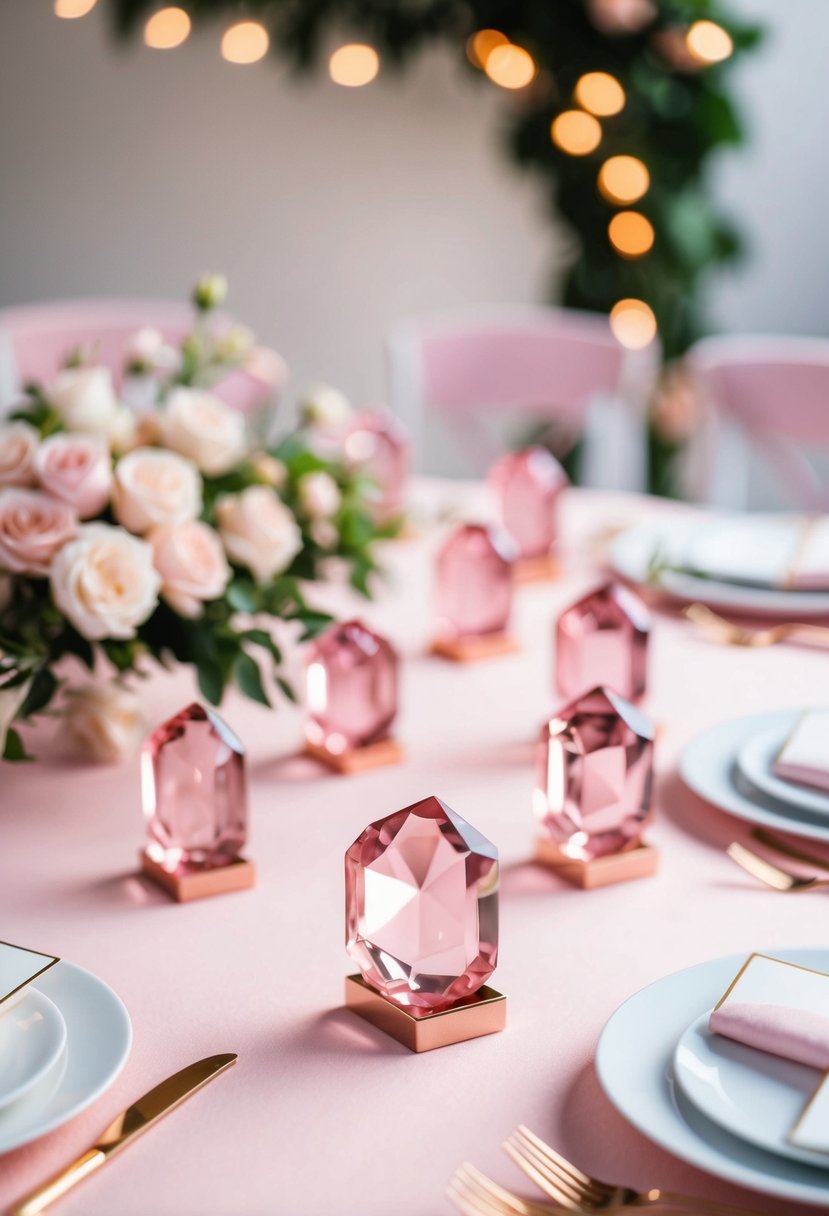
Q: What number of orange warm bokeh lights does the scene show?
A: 12